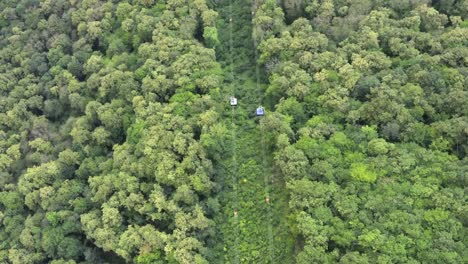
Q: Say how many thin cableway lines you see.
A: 2